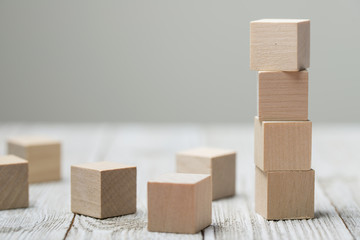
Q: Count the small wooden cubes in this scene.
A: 9